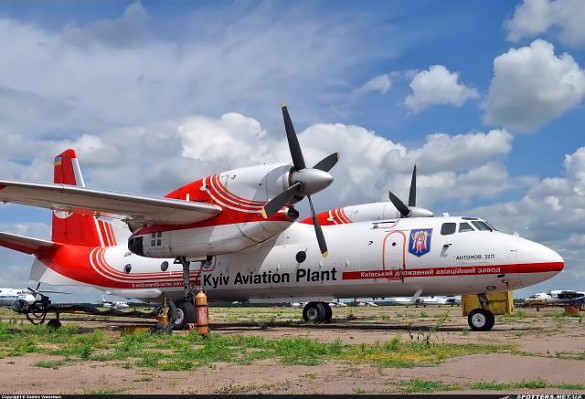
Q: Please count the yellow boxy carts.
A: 1